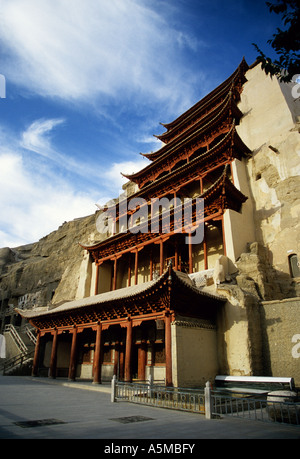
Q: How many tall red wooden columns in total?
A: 6